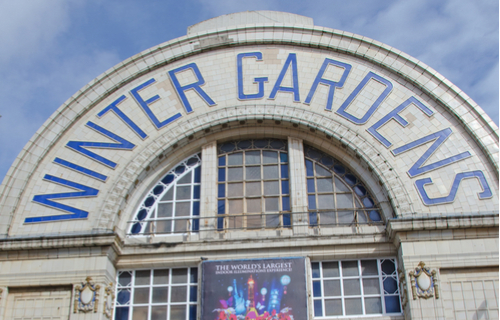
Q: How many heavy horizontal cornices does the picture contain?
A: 2